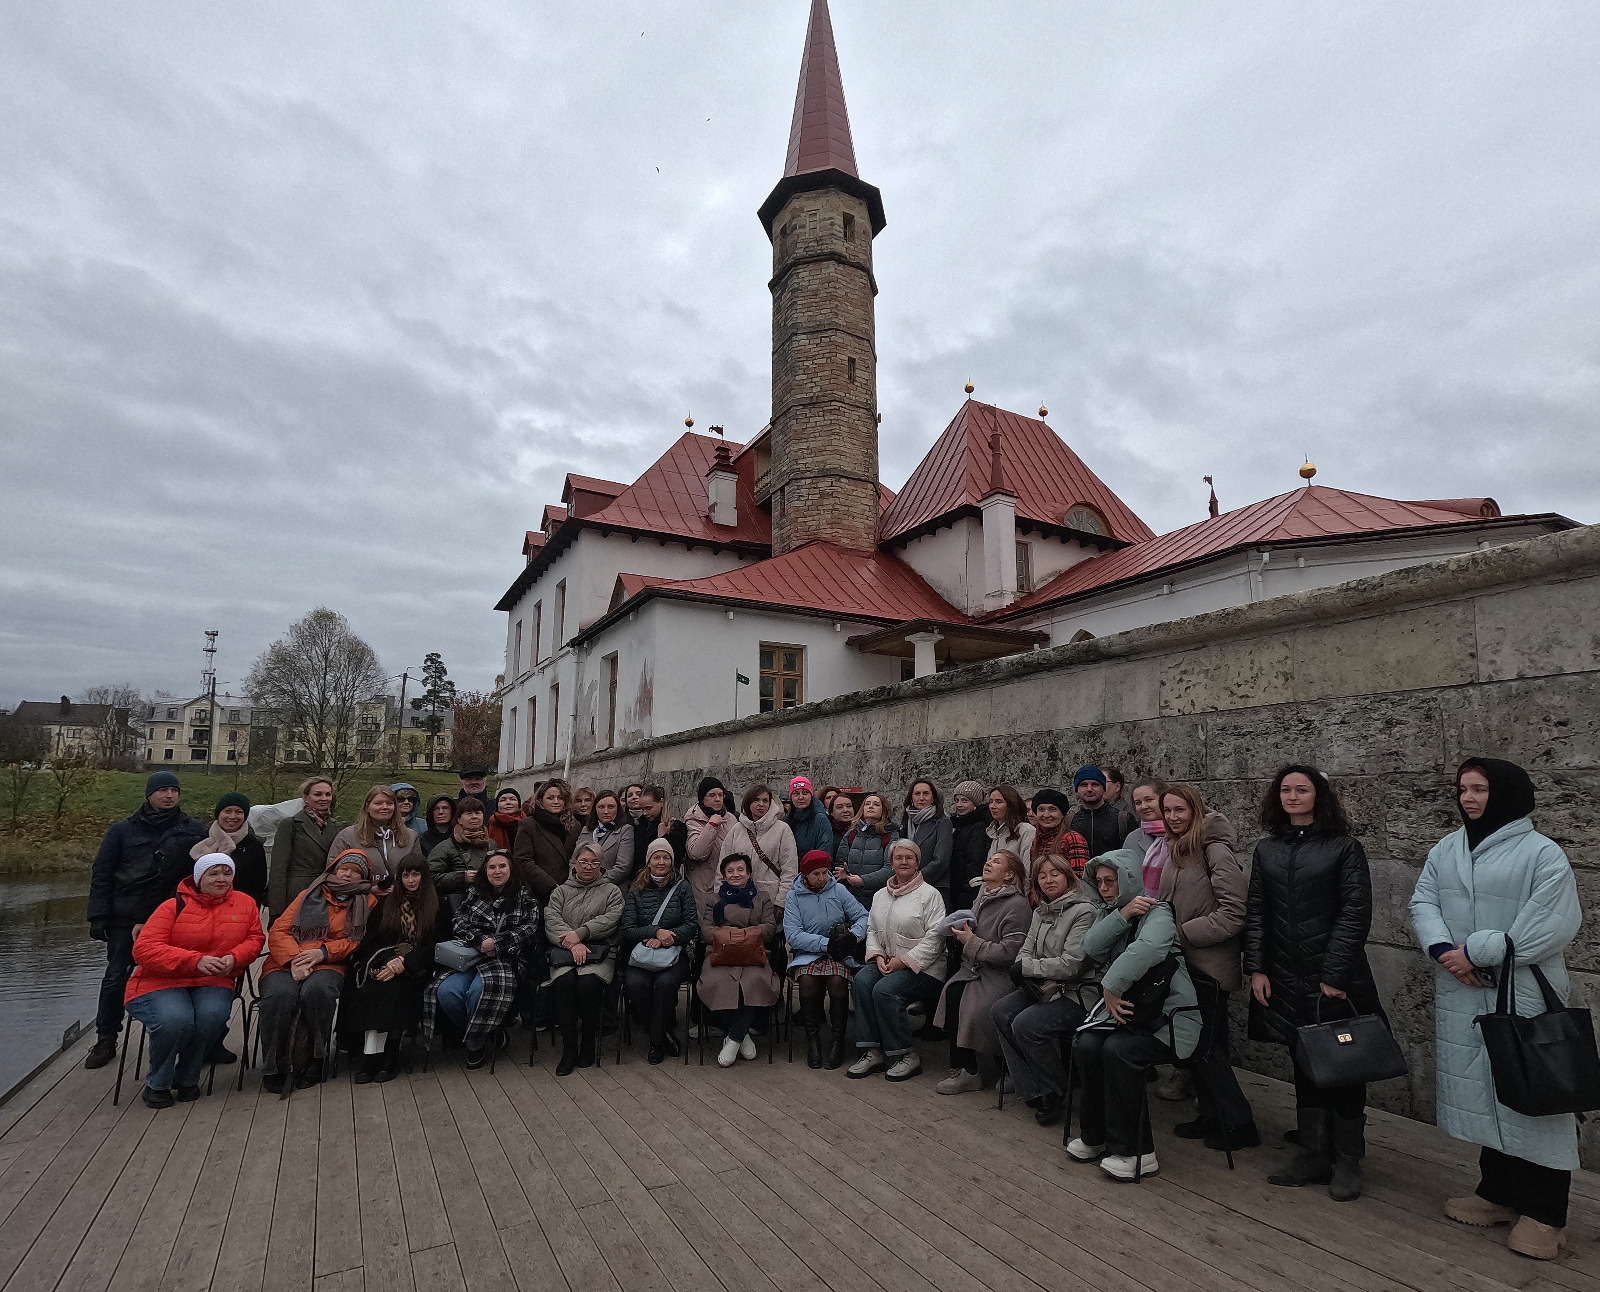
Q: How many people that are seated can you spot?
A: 12